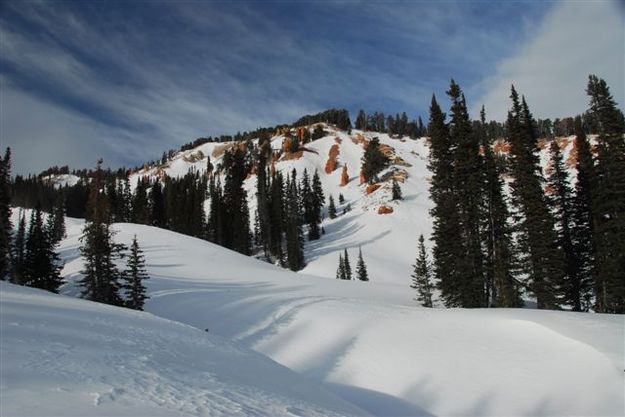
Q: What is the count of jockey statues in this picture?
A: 0